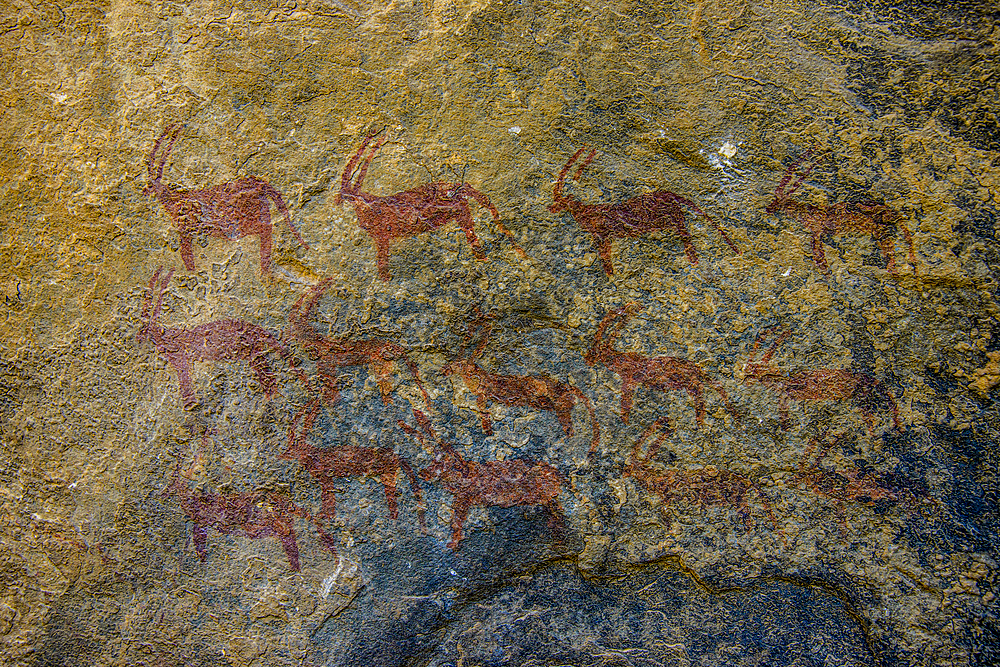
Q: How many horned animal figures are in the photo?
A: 14